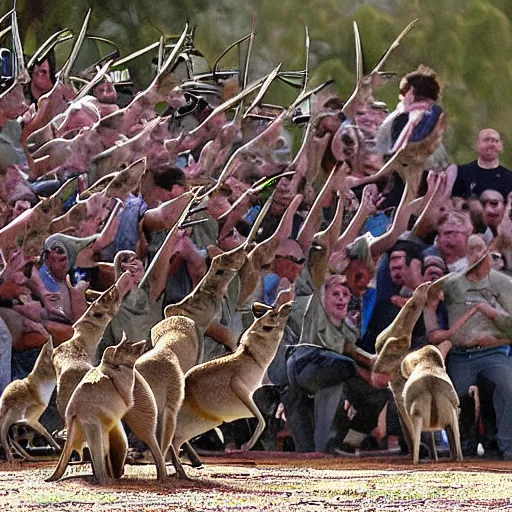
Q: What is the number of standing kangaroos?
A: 7